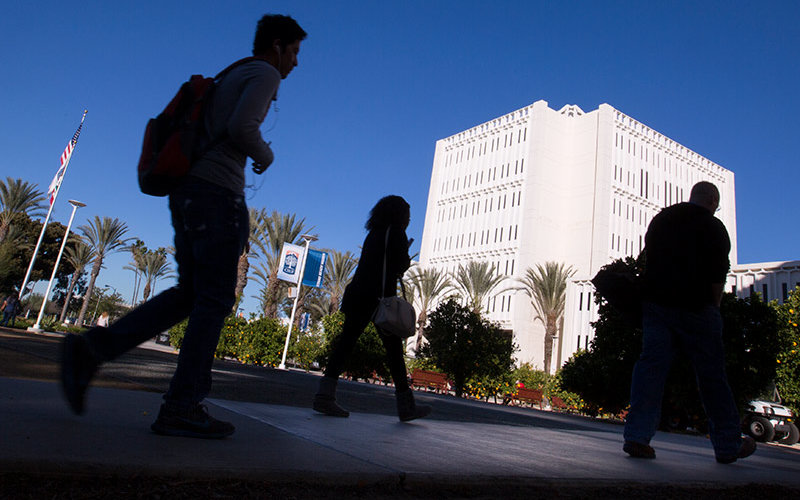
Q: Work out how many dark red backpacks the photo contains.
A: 1